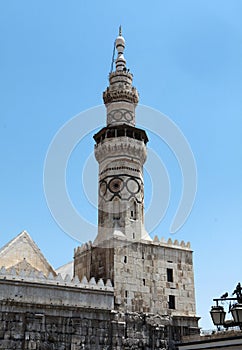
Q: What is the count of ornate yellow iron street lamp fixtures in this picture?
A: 0